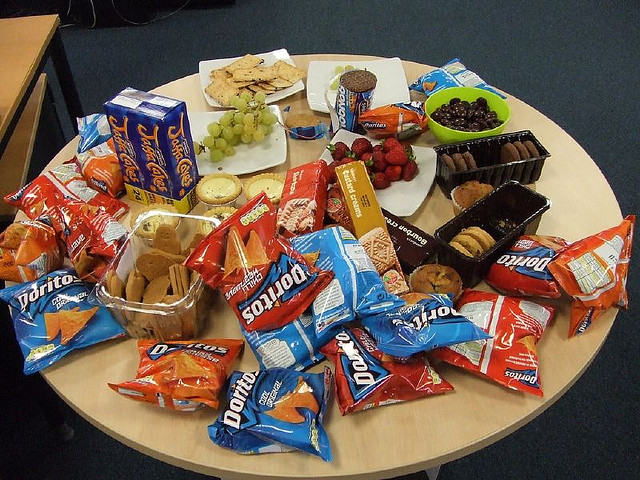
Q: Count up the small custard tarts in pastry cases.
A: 4